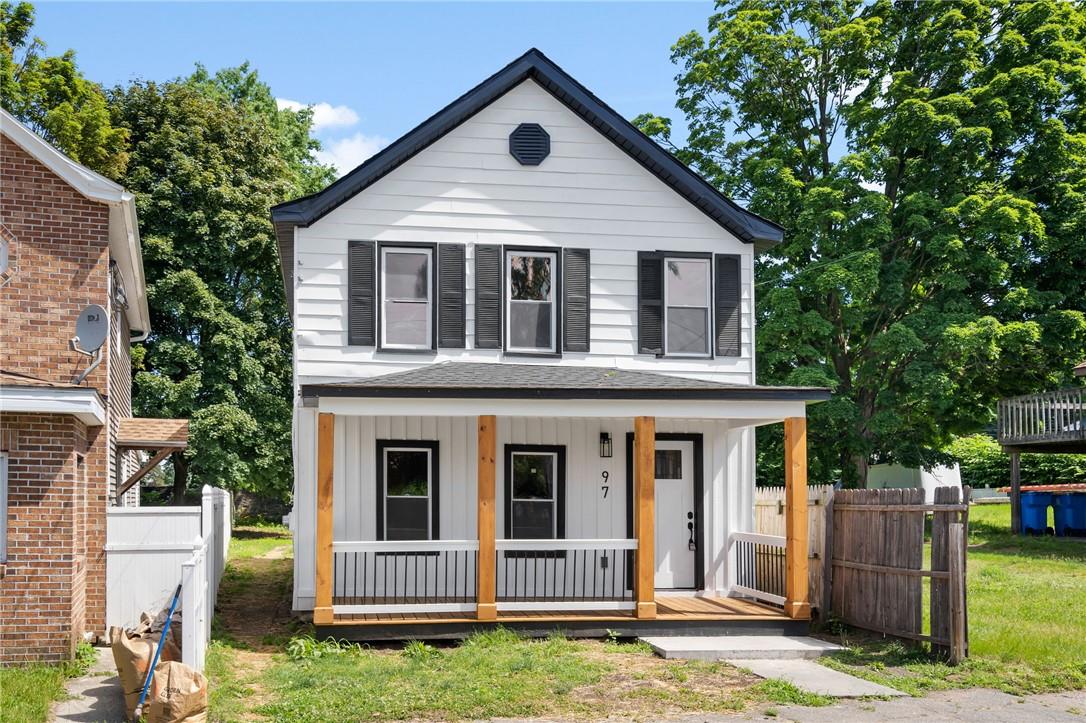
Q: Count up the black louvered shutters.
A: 6